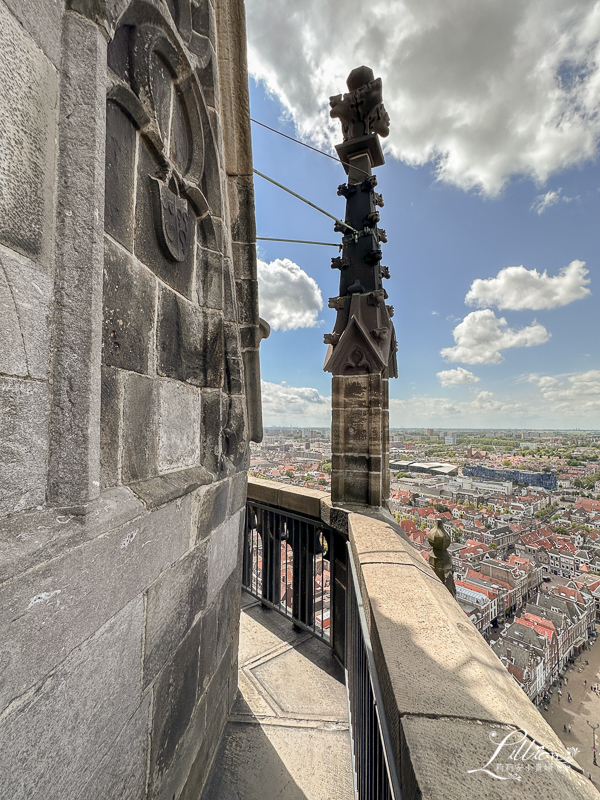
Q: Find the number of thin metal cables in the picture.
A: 3